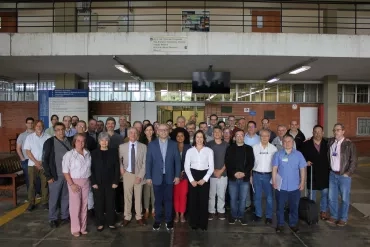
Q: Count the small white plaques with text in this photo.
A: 1